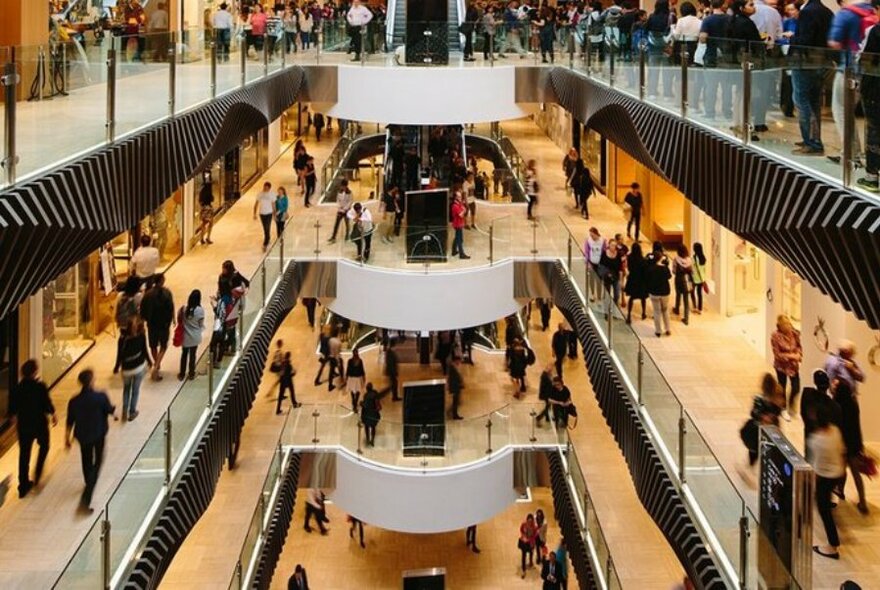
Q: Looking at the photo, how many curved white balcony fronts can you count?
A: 3